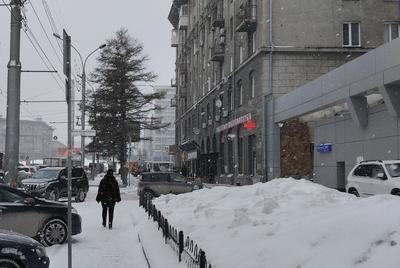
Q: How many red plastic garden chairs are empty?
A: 0